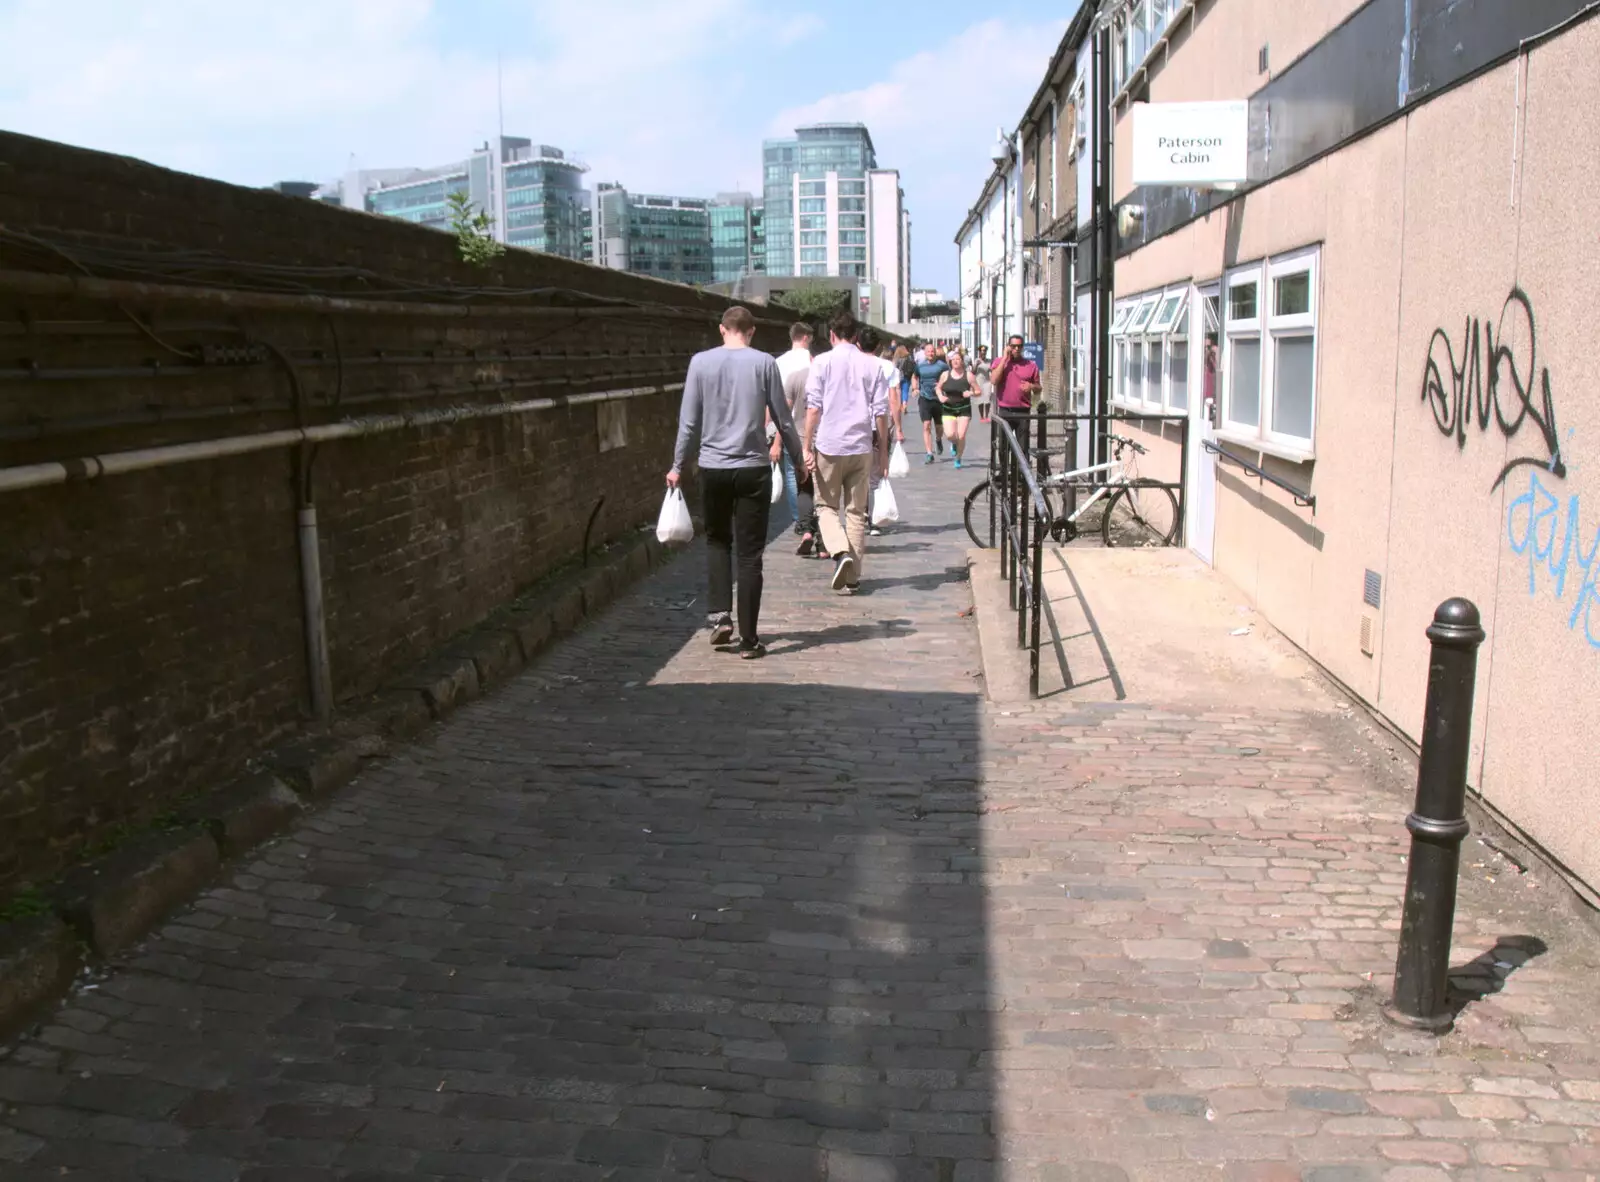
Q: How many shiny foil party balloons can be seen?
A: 0